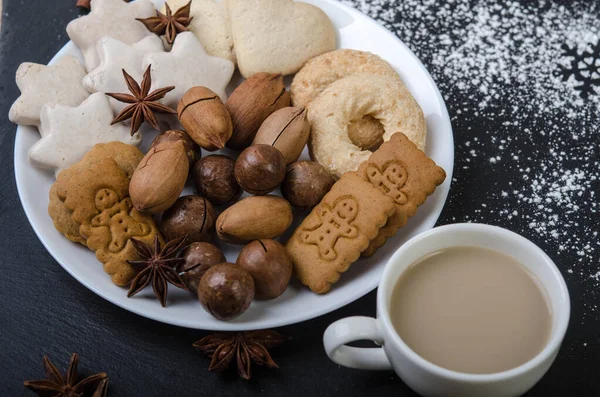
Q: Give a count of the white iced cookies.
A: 5